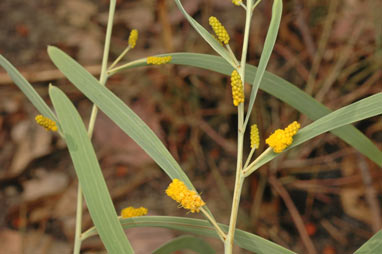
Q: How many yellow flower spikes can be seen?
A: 10